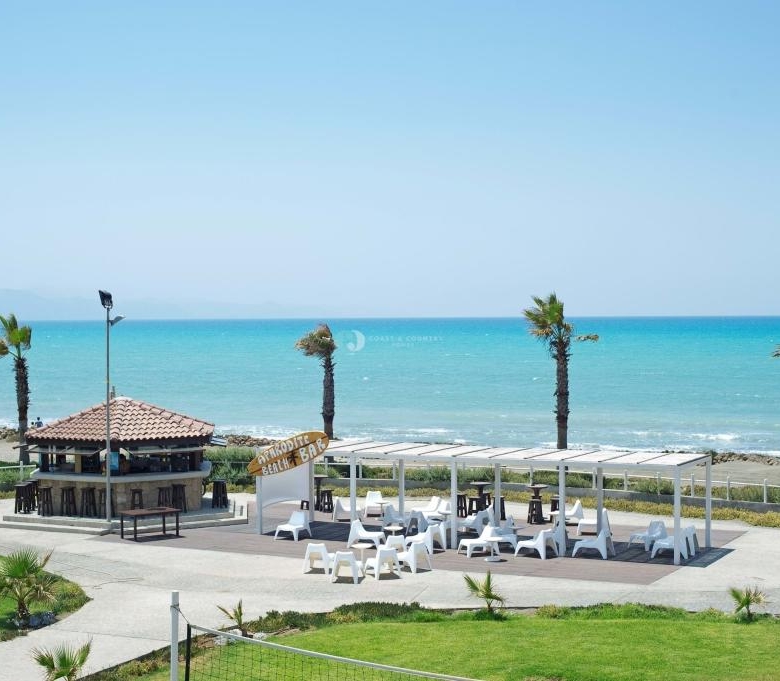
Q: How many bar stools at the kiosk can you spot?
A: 11